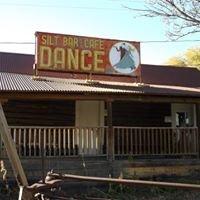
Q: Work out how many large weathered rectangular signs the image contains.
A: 1